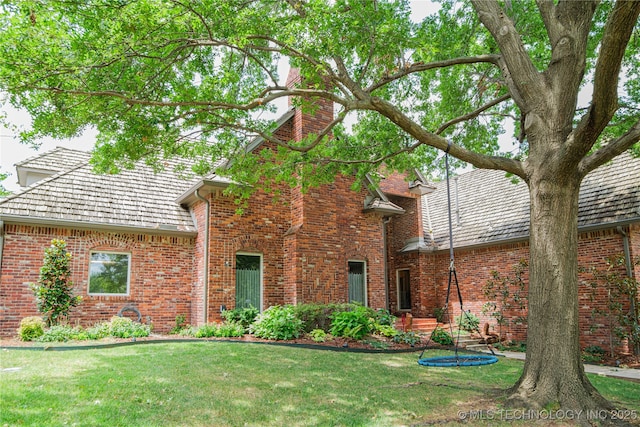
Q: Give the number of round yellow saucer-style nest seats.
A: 0